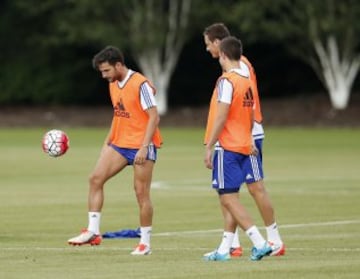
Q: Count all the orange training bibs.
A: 3